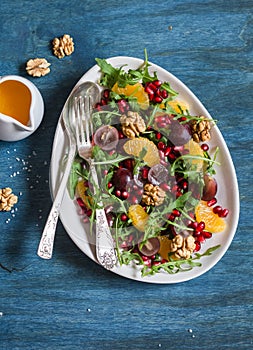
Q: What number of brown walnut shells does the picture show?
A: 7